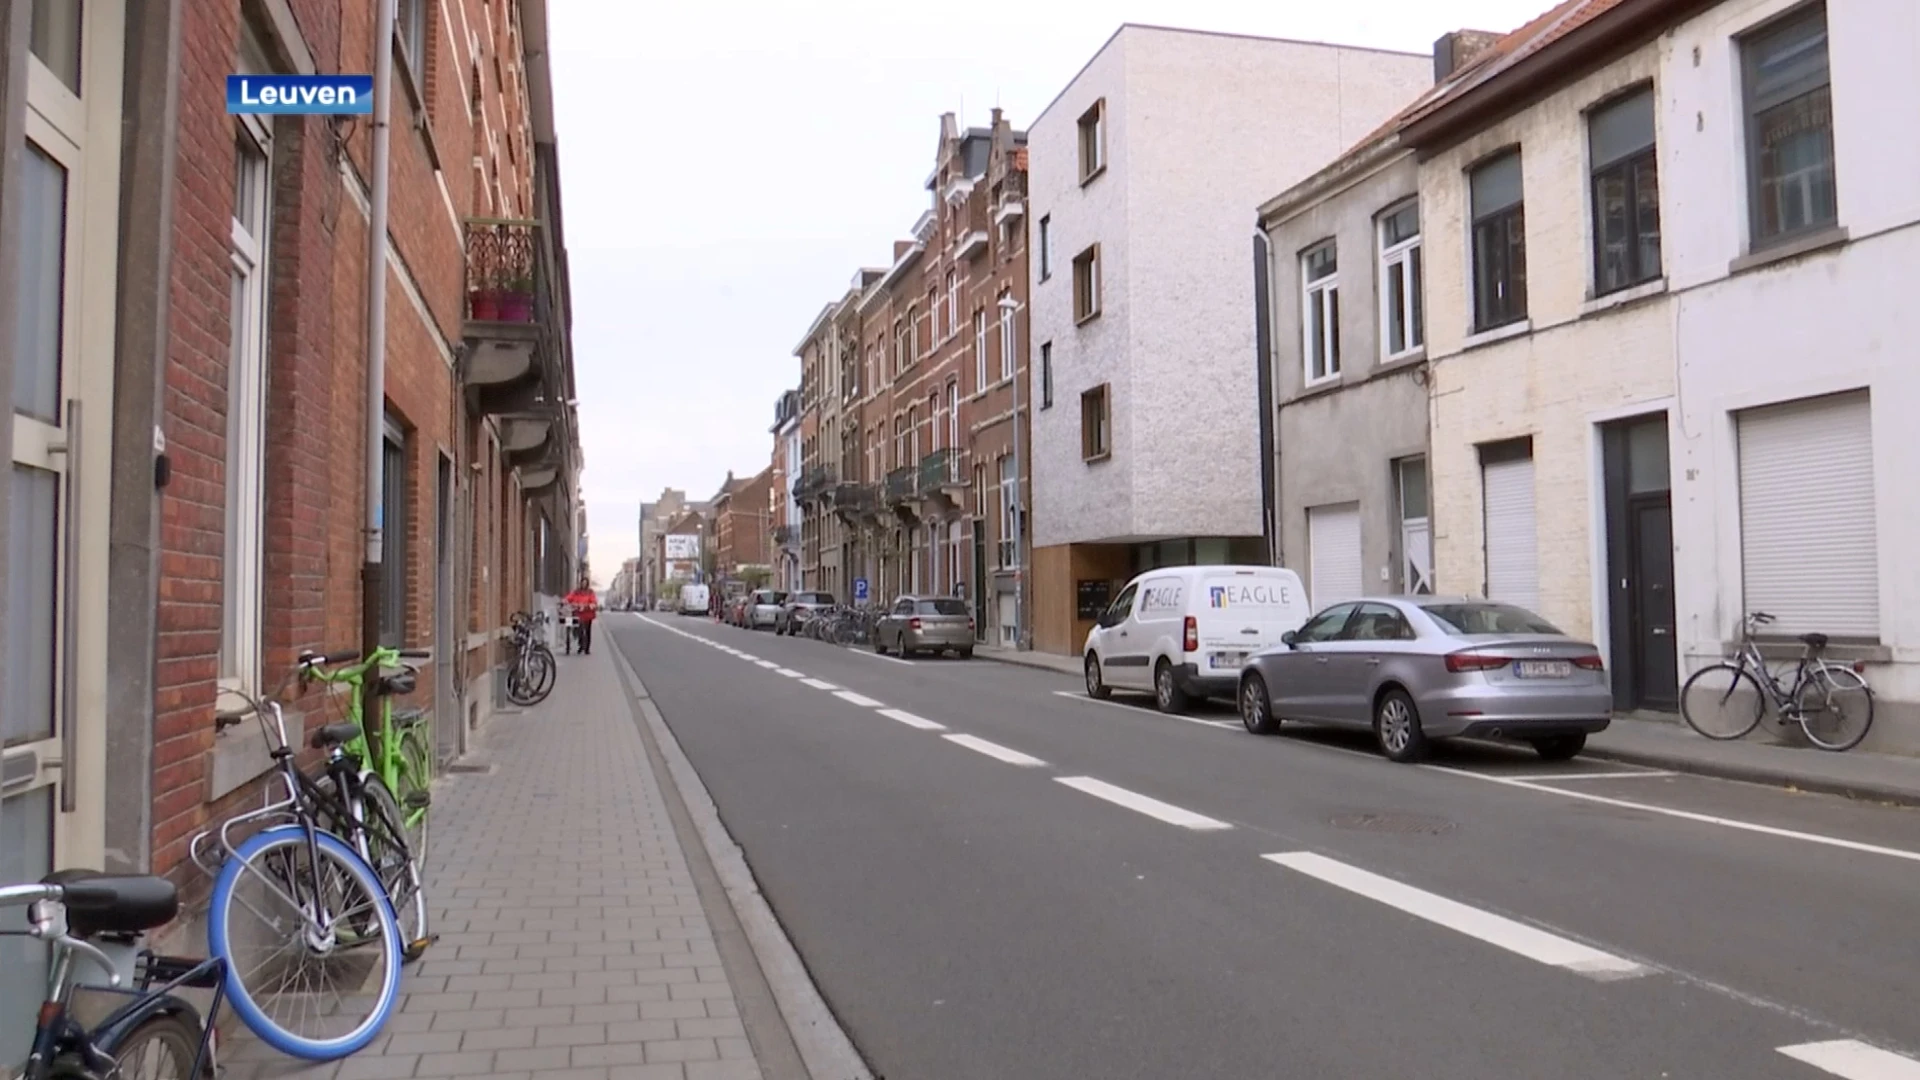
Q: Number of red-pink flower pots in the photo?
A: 2